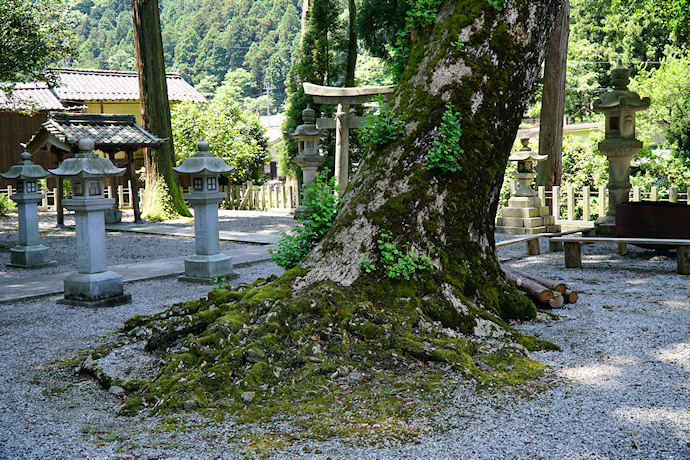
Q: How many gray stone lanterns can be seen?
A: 6